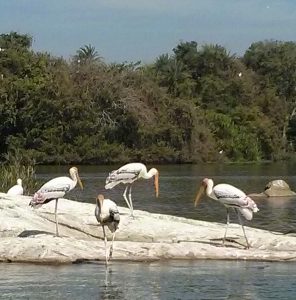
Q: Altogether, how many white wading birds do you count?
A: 5